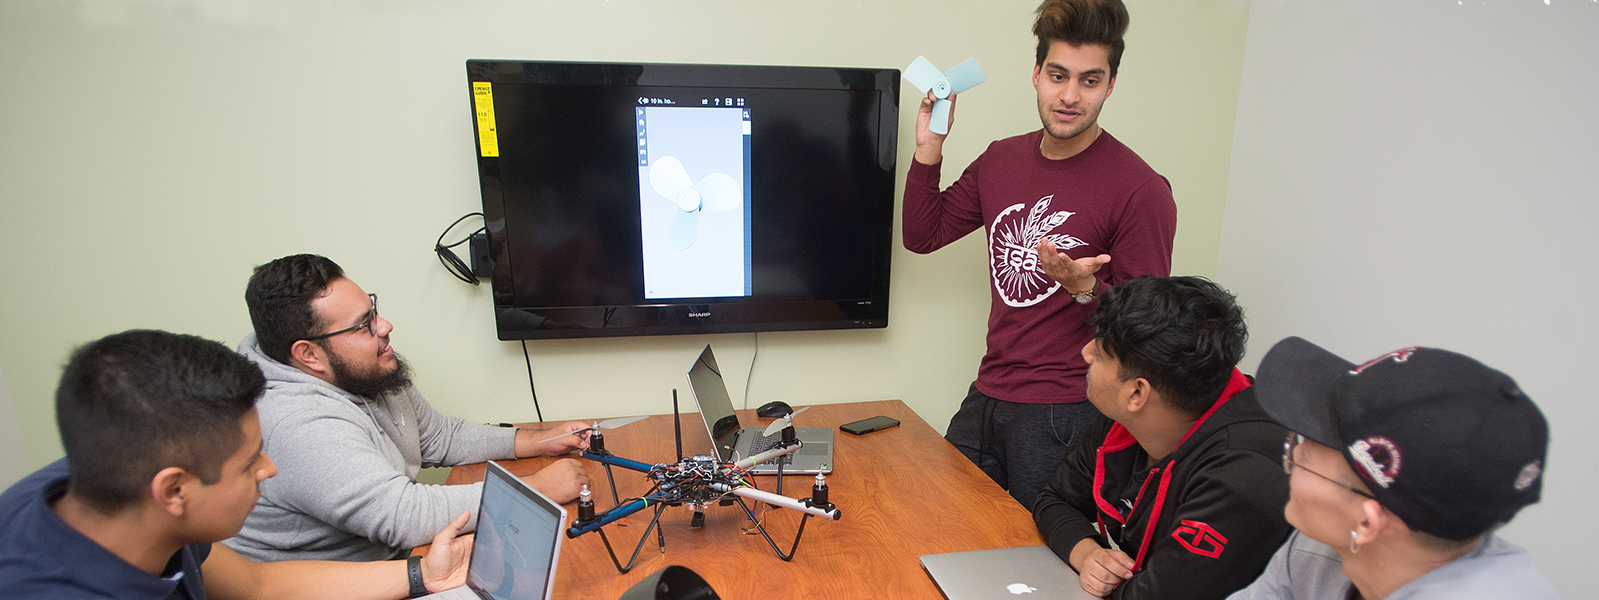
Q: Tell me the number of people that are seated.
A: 4